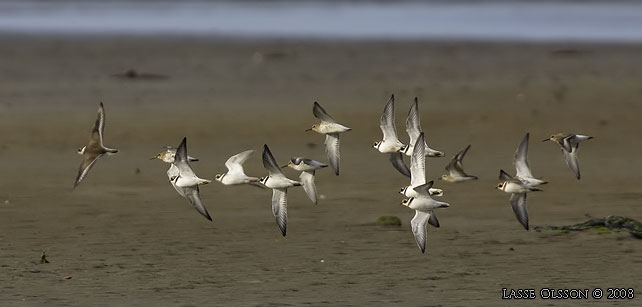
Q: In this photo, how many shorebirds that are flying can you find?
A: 15